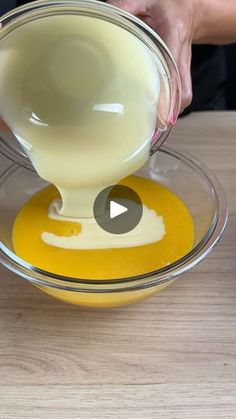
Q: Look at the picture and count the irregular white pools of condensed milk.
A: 1